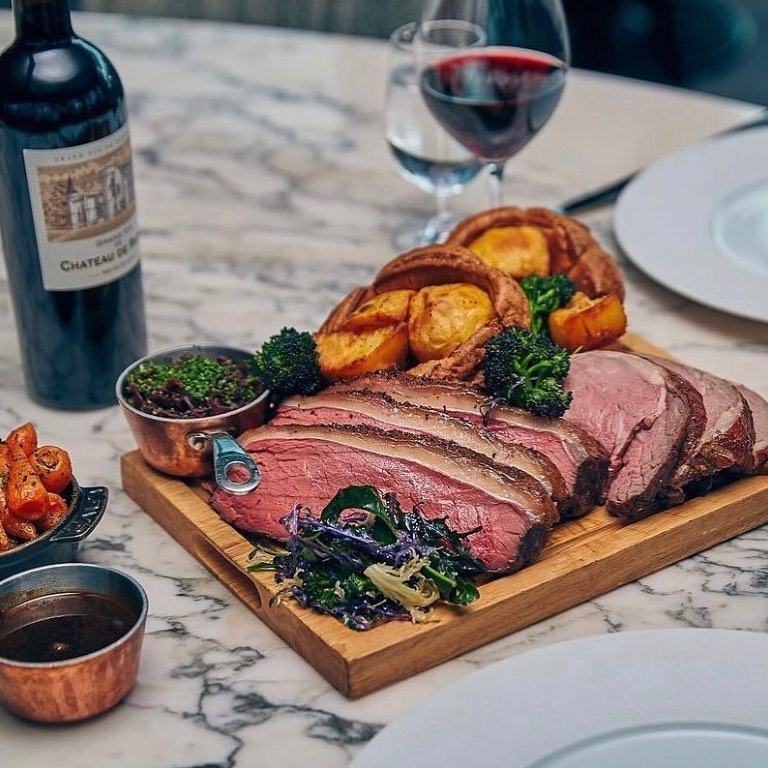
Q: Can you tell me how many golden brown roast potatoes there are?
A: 5